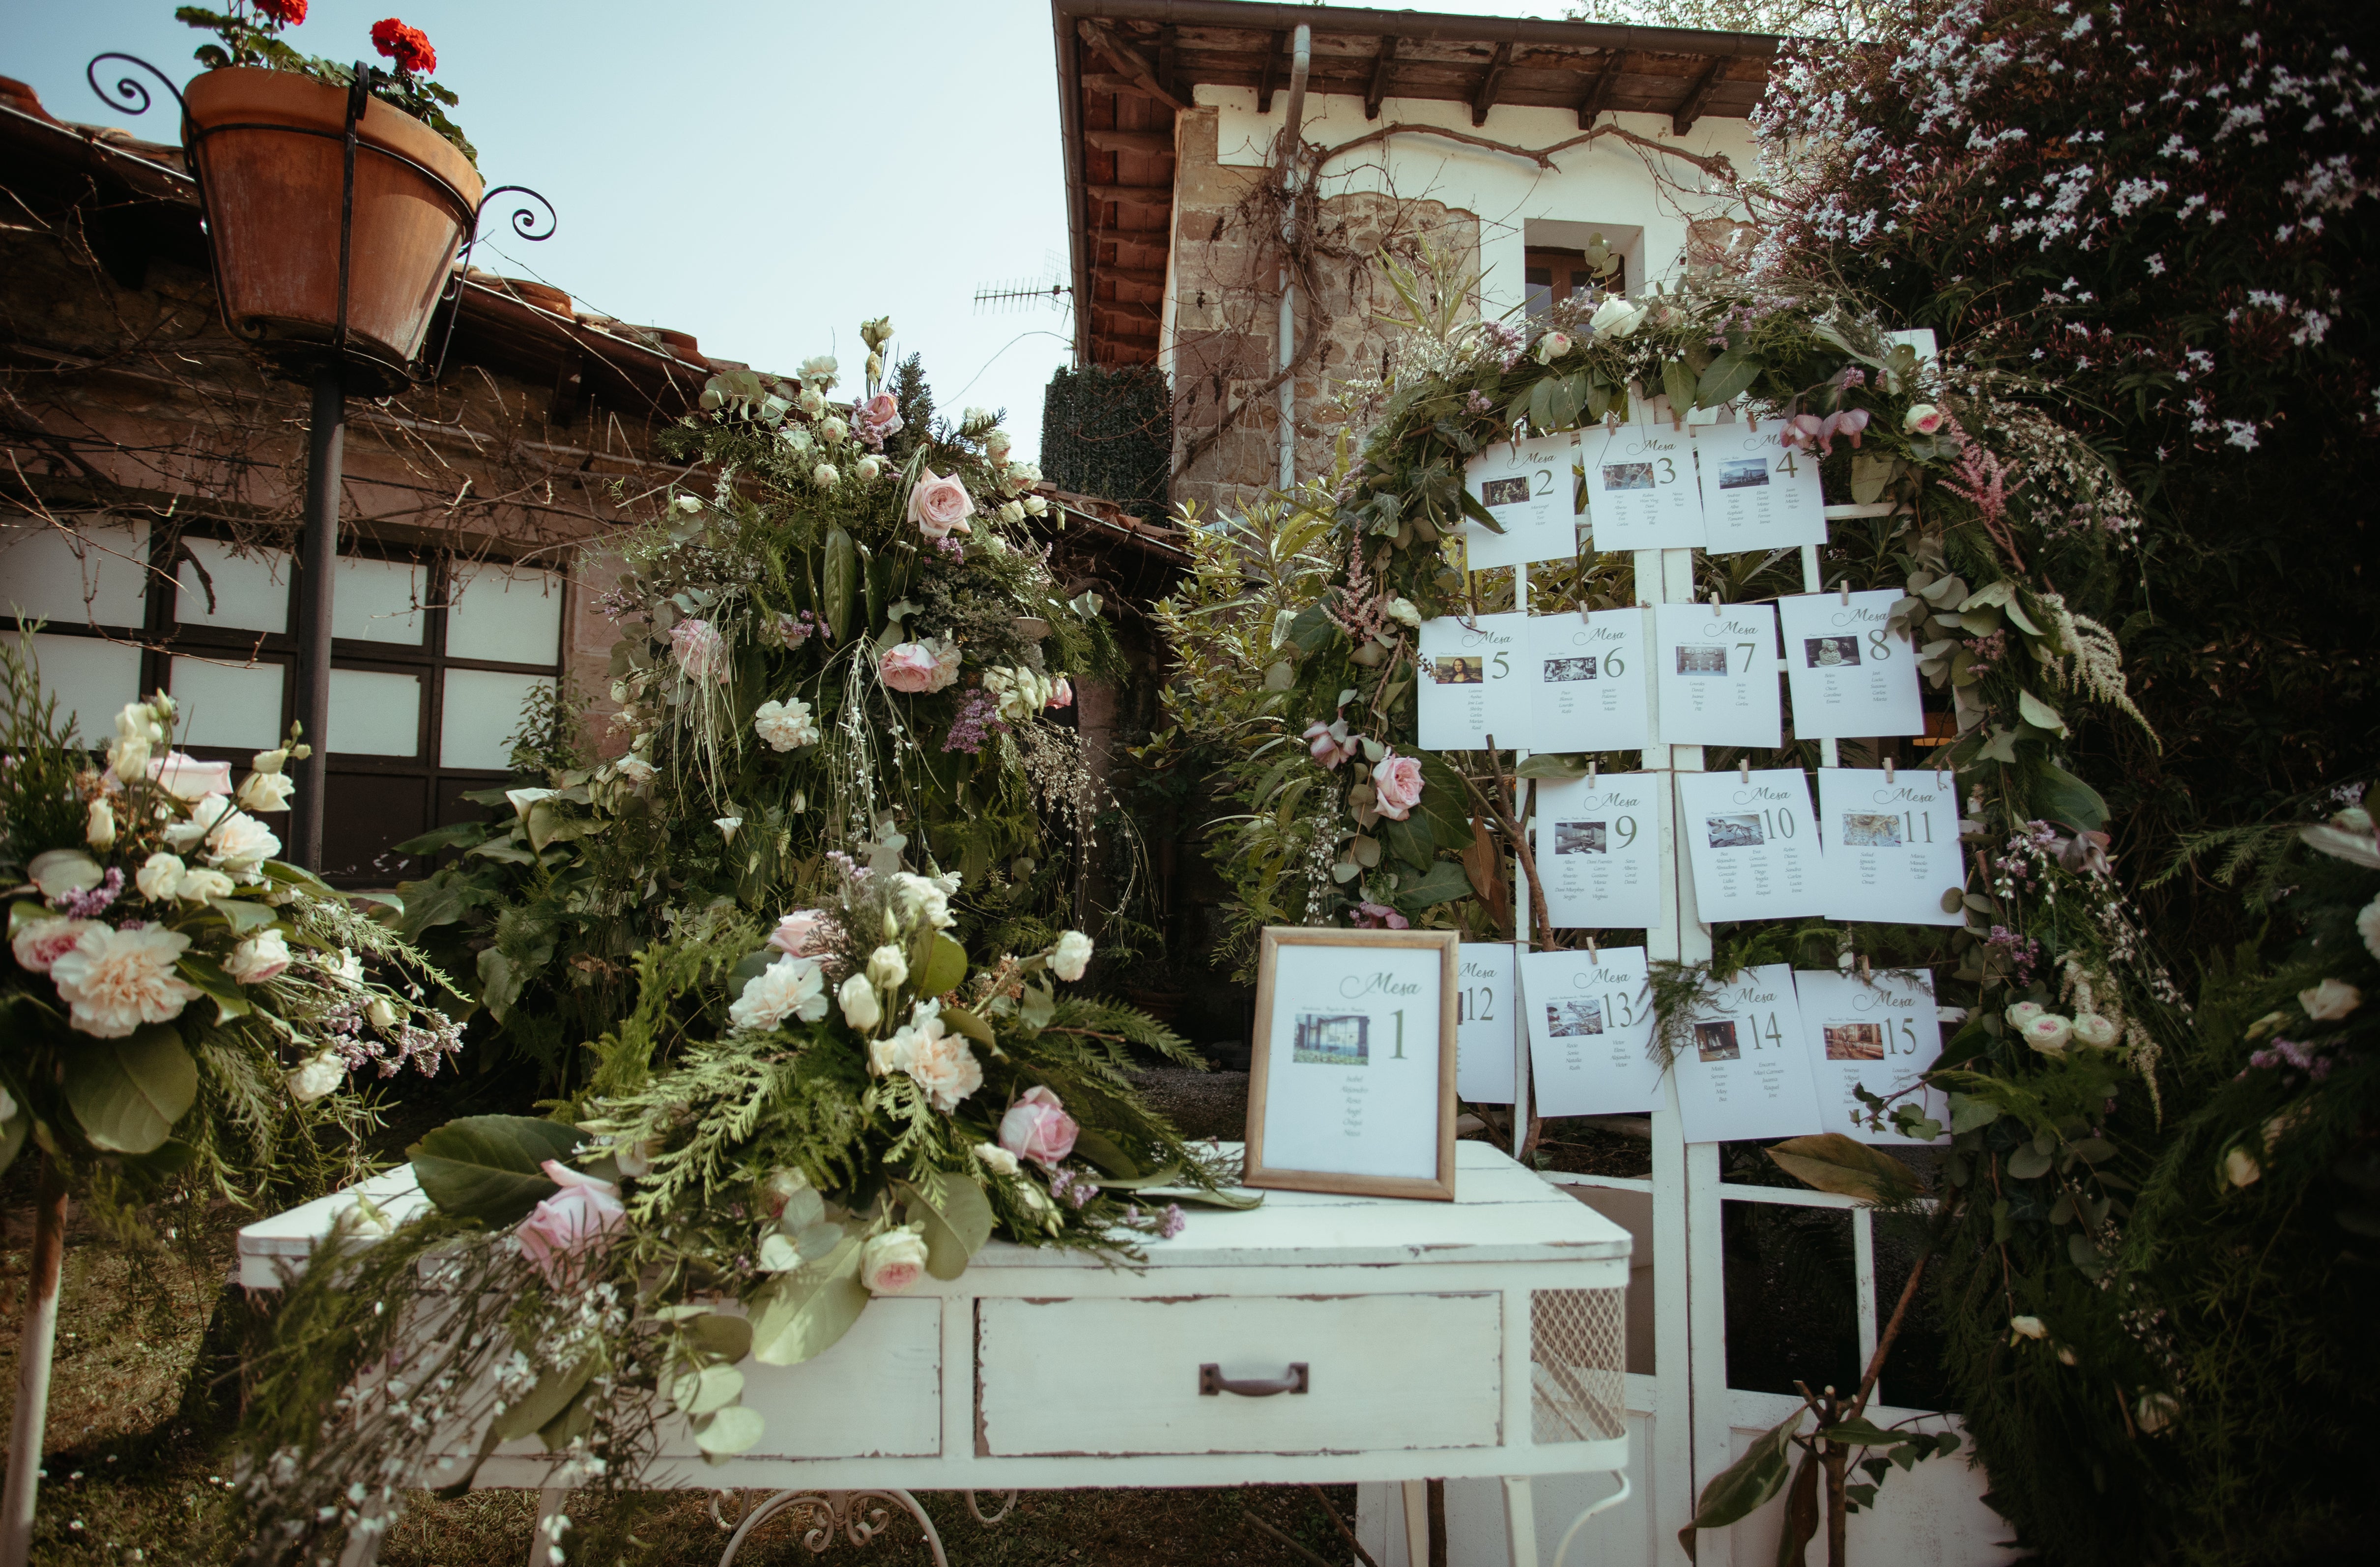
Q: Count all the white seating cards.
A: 15